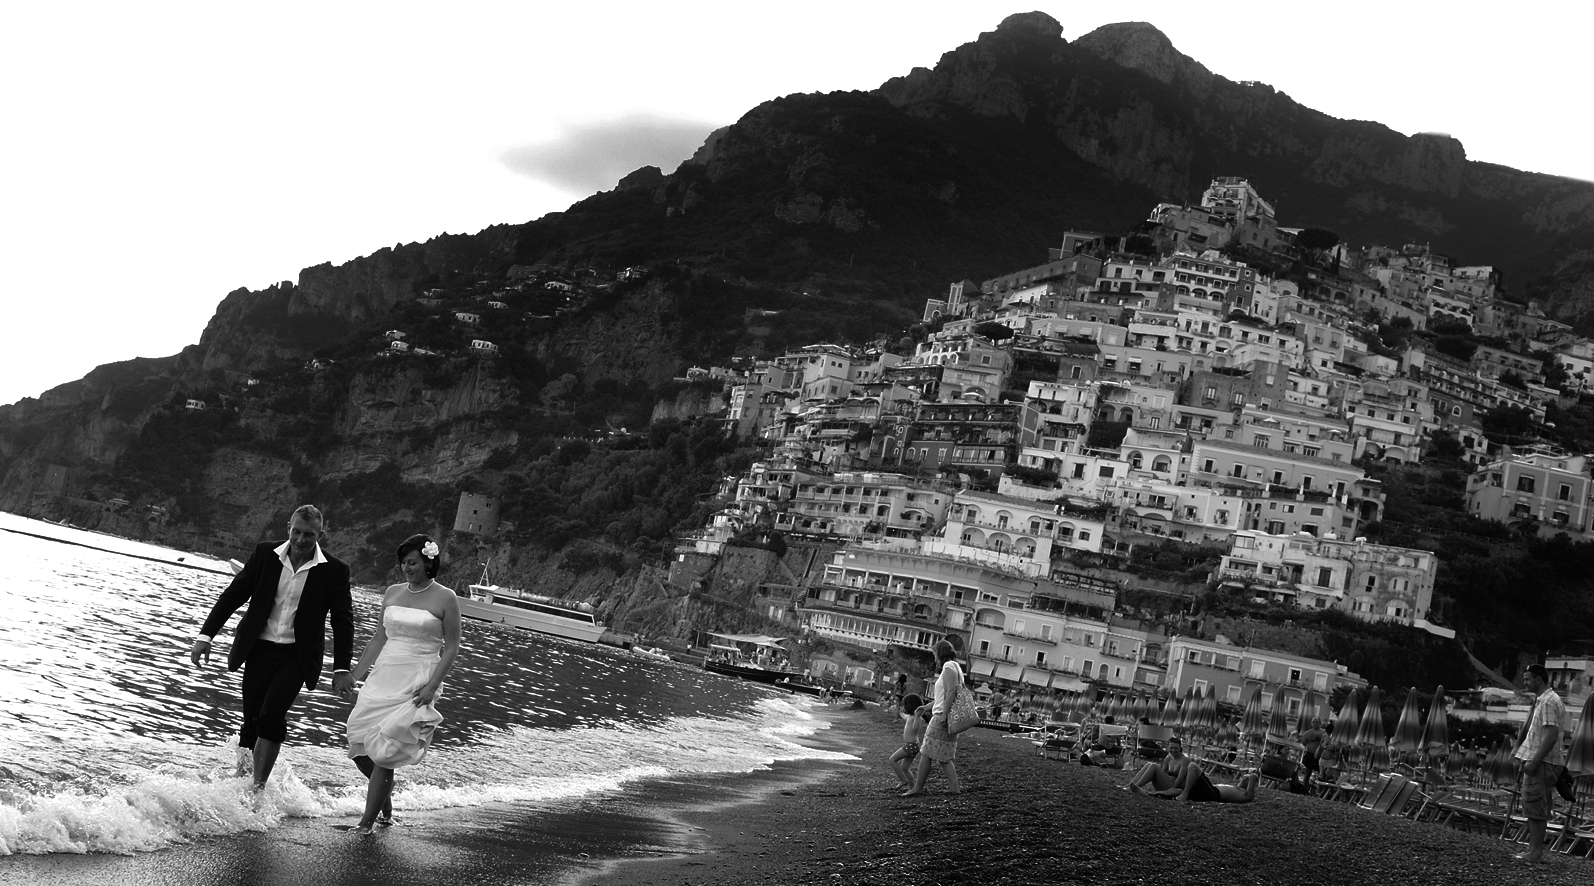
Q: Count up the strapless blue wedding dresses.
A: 0